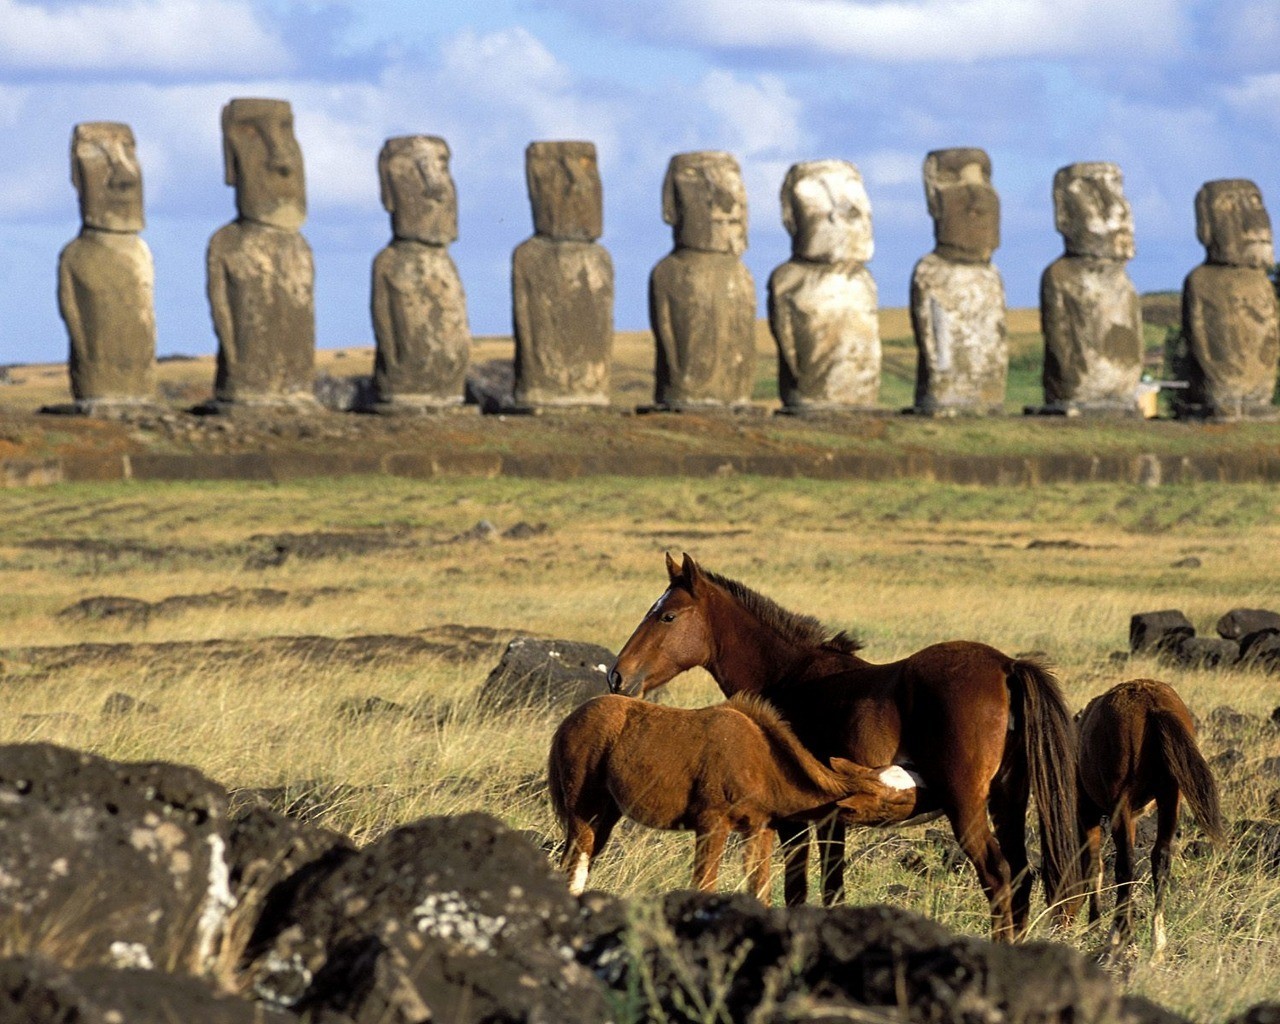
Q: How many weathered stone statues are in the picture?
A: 9